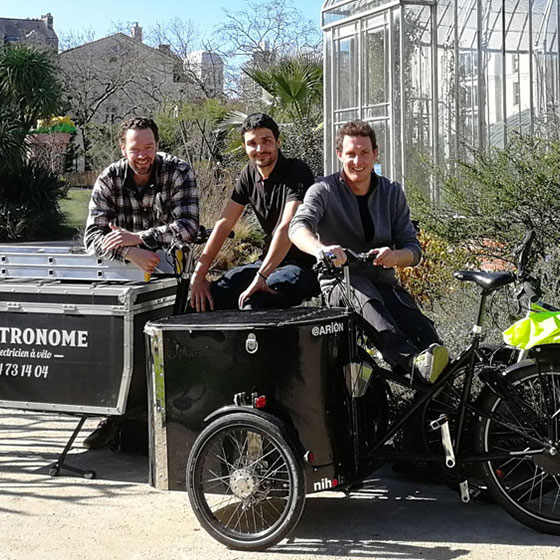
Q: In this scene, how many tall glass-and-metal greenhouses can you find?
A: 1